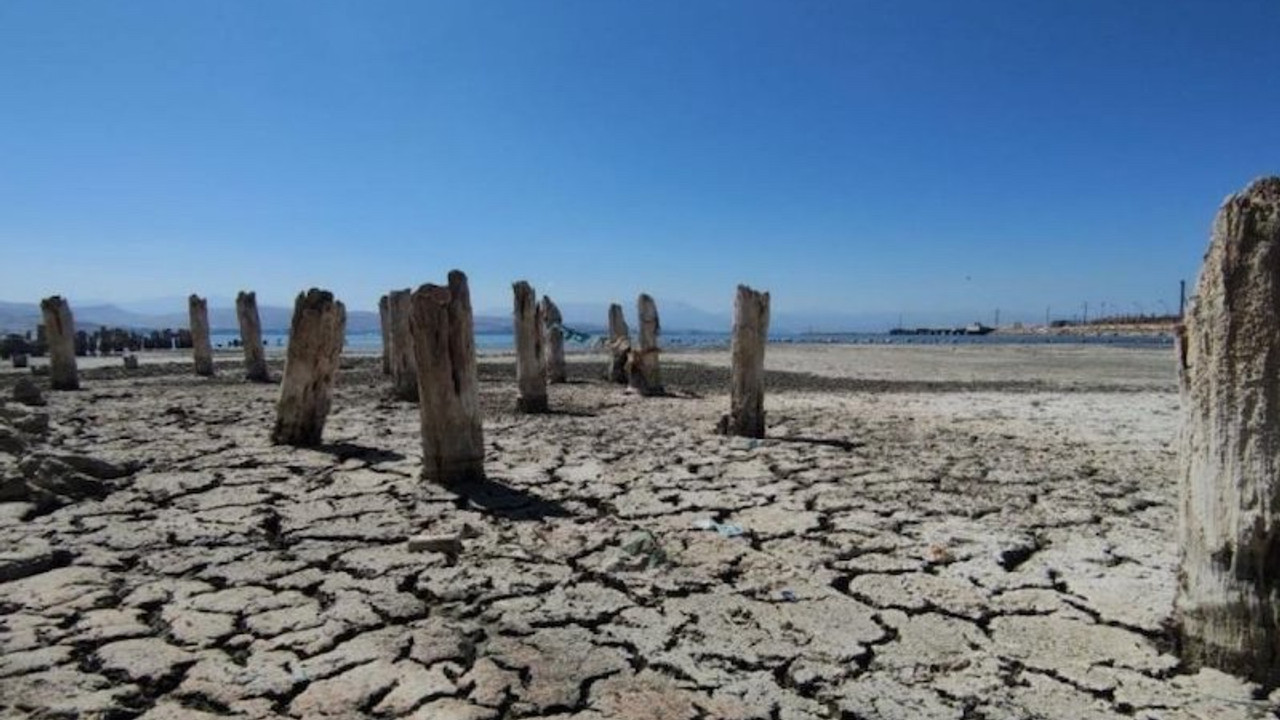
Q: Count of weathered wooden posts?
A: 13